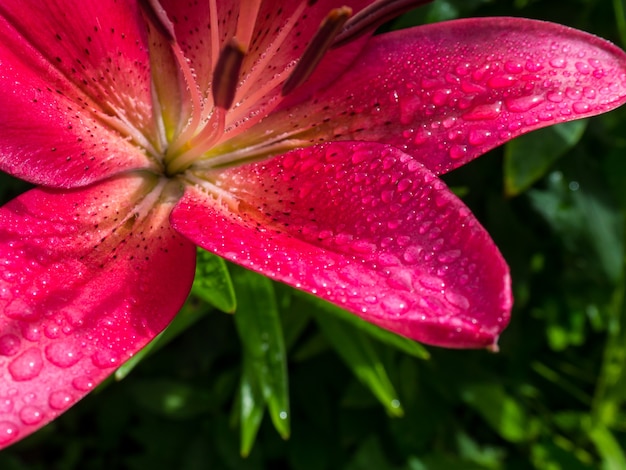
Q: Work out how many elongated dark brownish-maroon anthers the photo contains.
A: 4